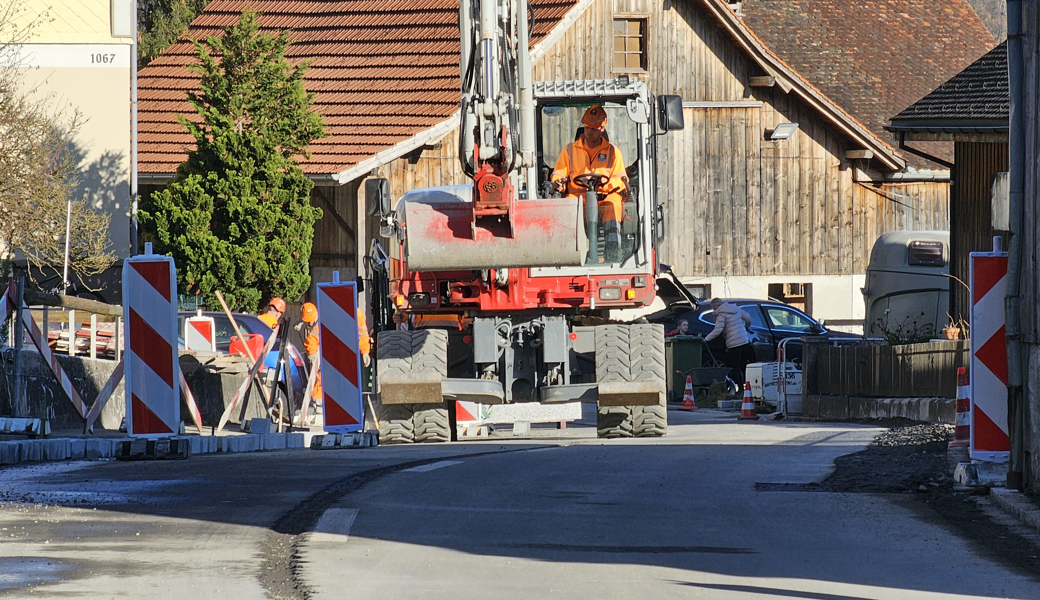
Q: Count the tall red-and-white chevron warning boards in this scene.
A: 3